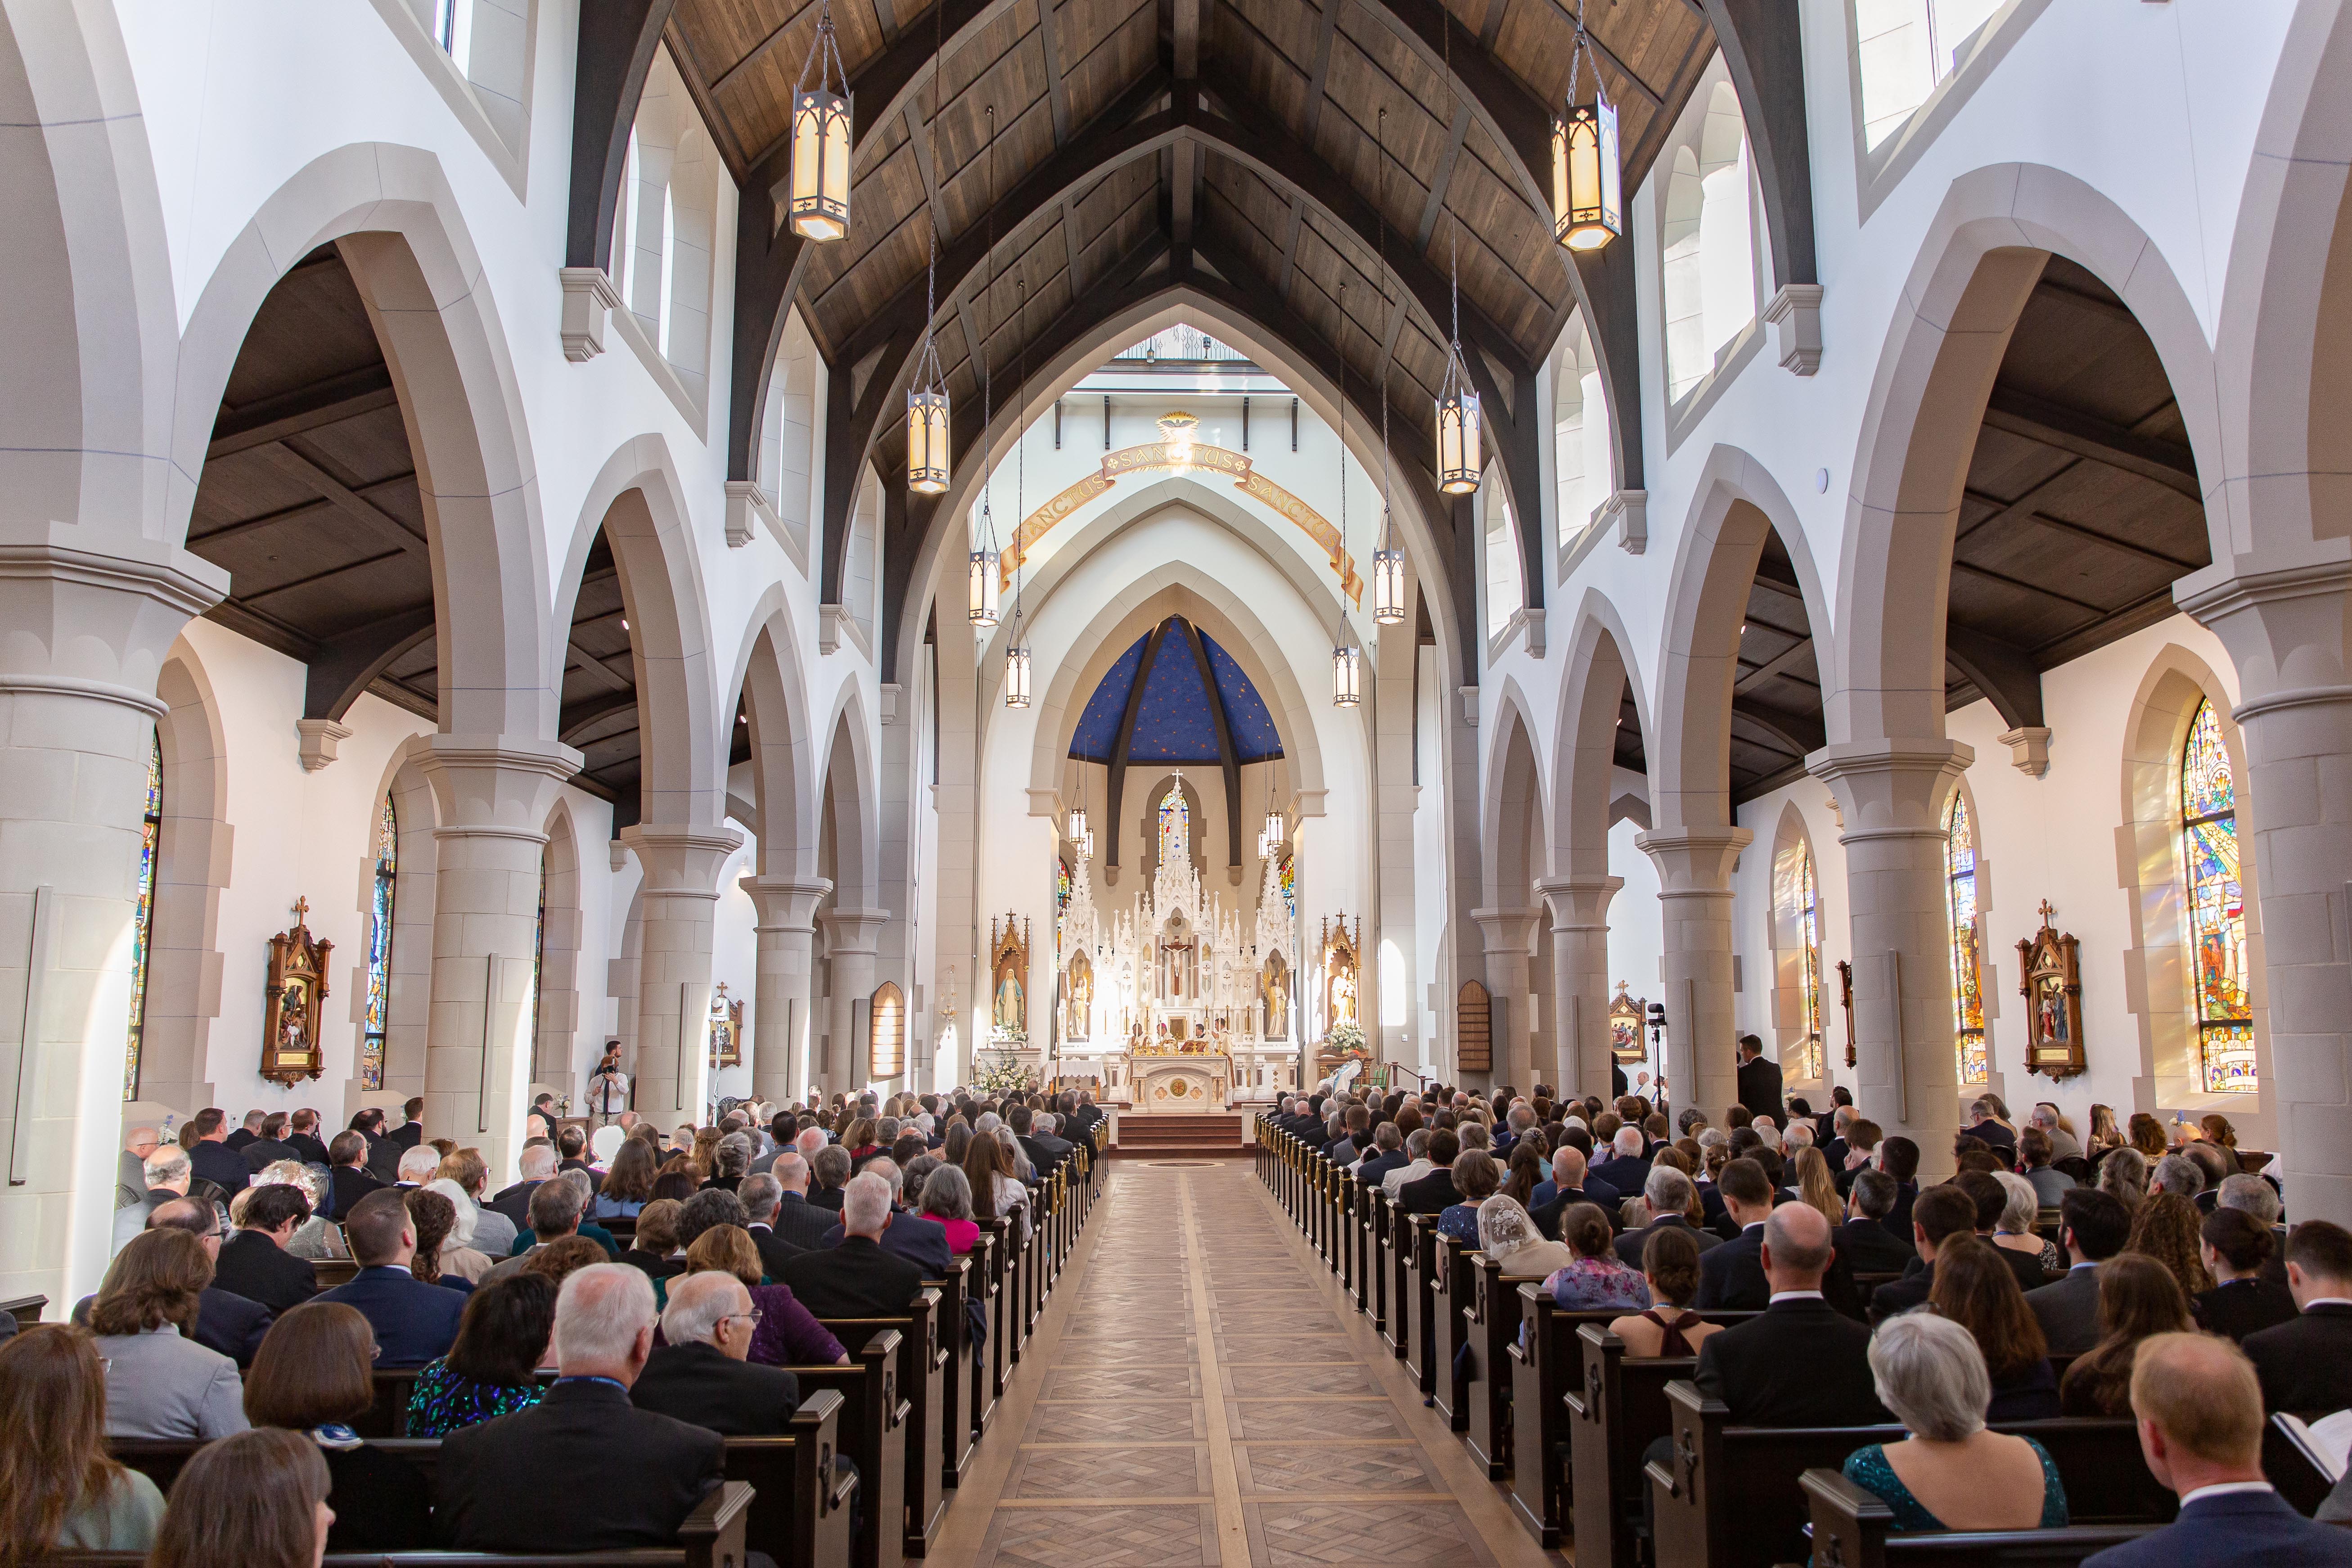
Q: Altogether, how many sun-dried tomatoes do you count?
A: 0